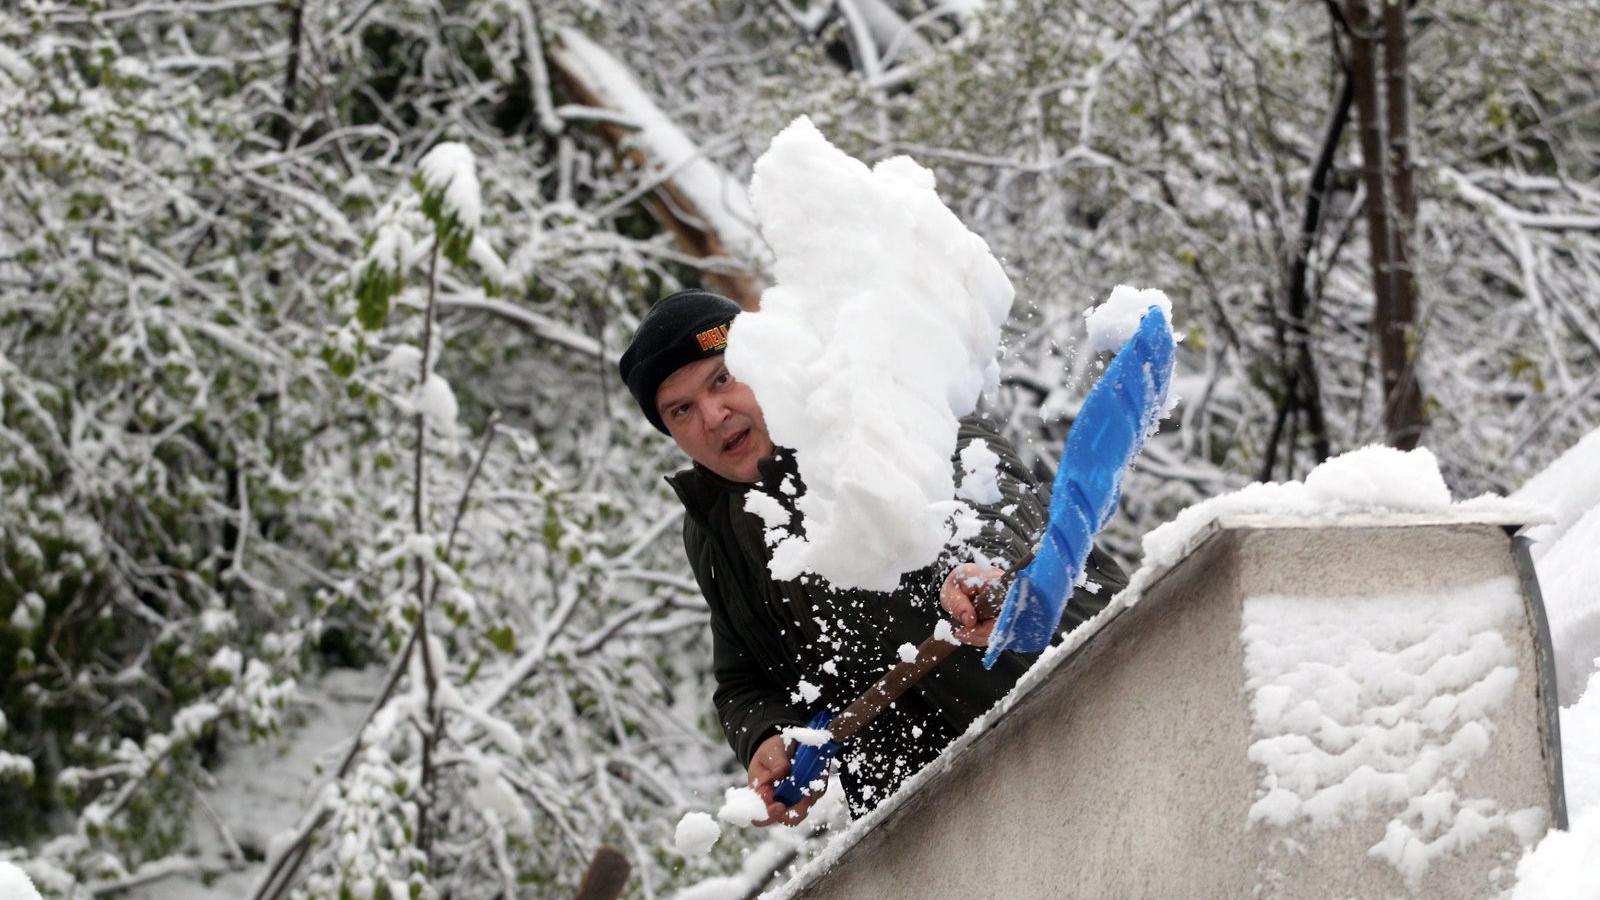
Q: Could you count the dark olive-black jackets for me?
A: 1